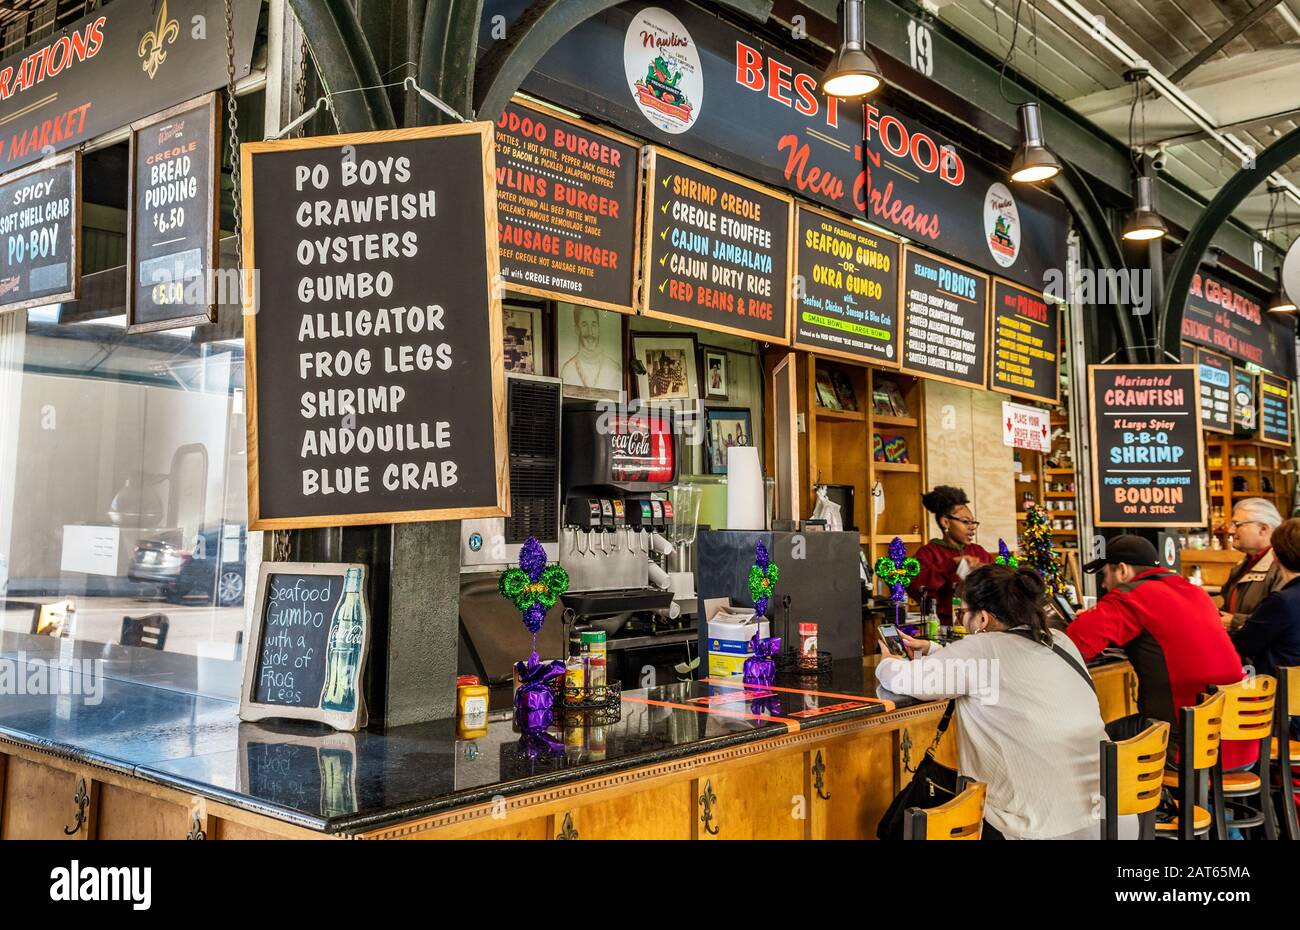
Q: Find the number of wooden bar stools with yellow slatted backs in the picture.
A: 5